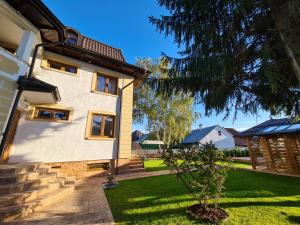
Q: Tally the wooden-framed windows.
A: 4